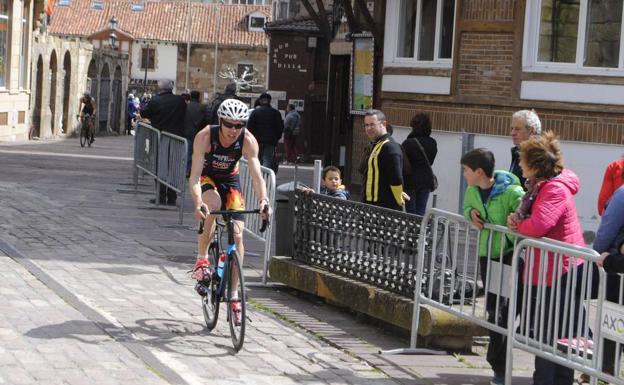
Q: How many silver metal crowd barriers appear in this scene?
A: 5